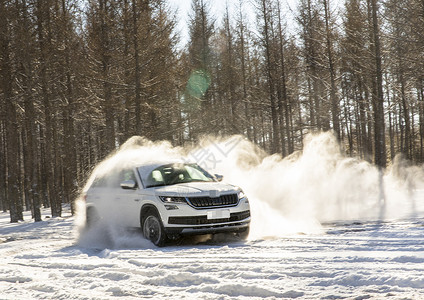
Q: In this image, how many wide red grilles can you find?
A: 0